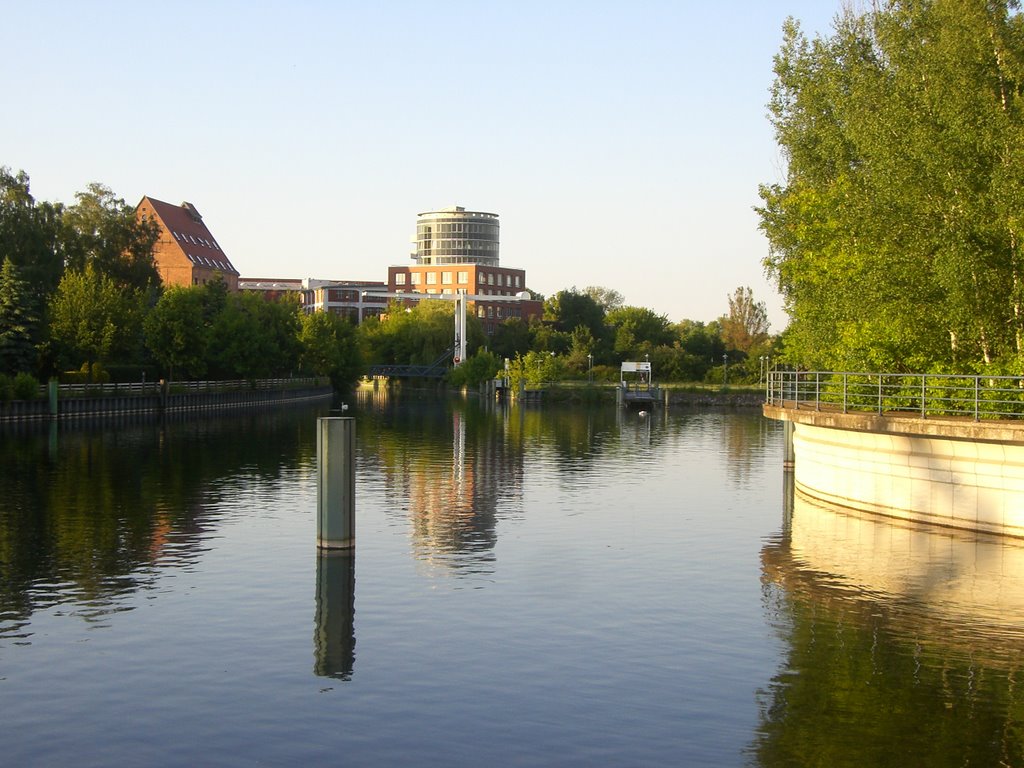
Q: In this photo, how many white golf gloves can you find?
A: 0